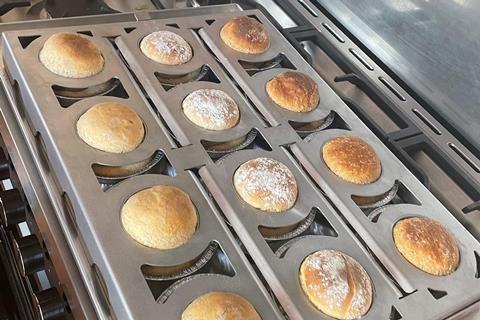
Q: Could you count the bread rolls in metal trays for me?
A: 12